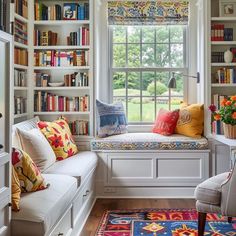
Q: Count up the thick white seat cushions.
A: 2